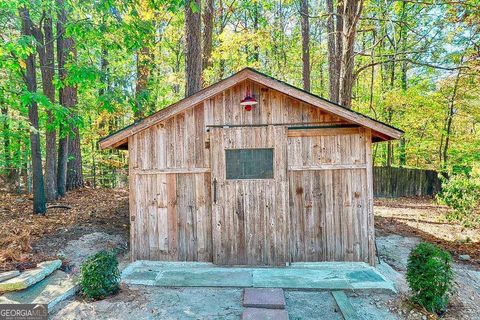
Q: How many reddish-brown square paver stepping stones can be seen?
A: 2